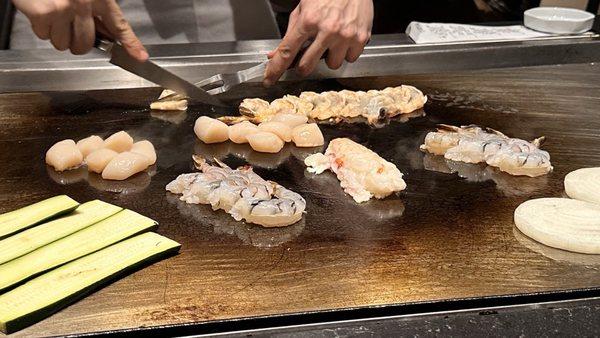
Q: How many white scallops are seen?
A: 12